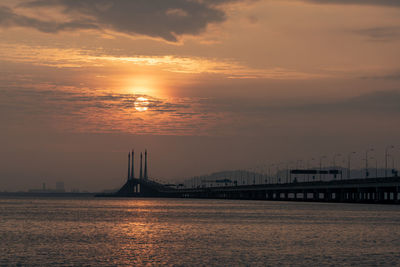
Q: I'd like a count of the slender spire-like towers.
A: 4